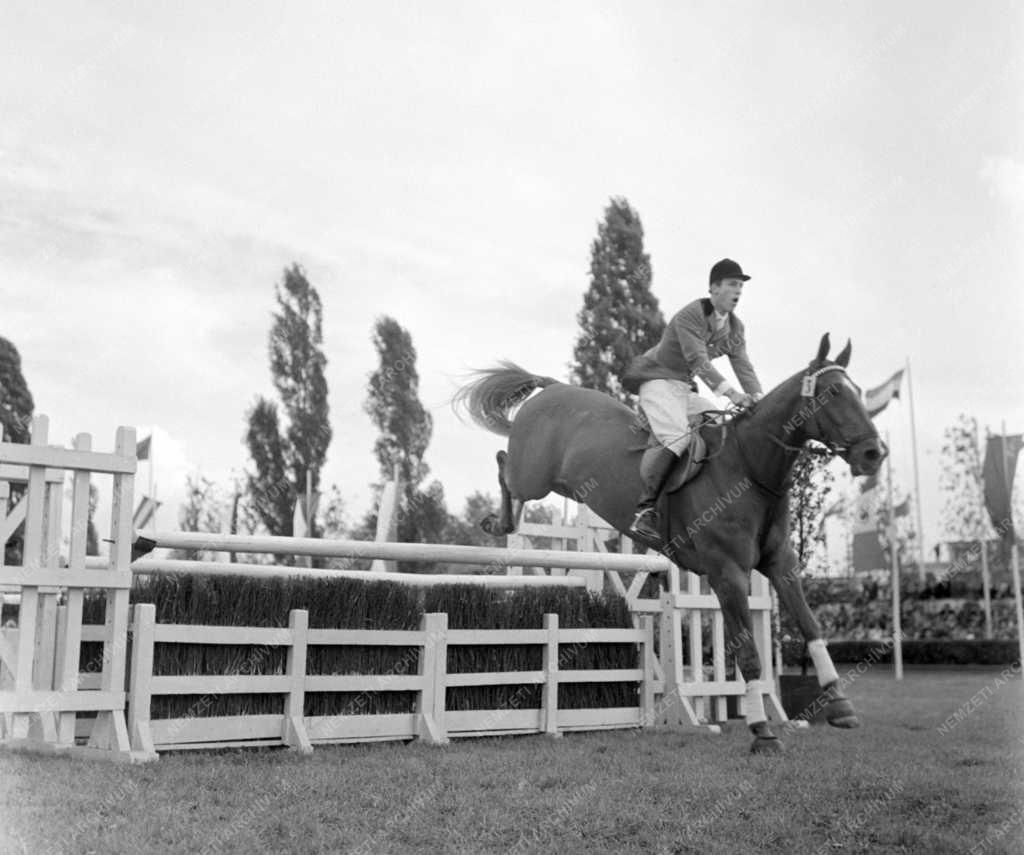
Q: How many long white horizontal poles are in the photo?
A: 2